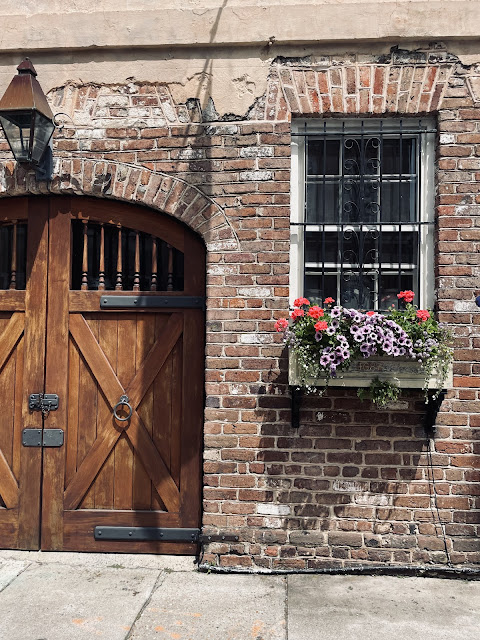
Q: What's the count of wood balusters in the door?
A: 7